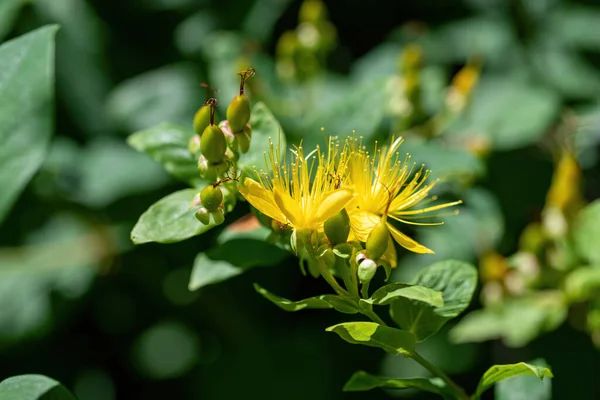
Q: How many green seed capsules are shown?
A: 6